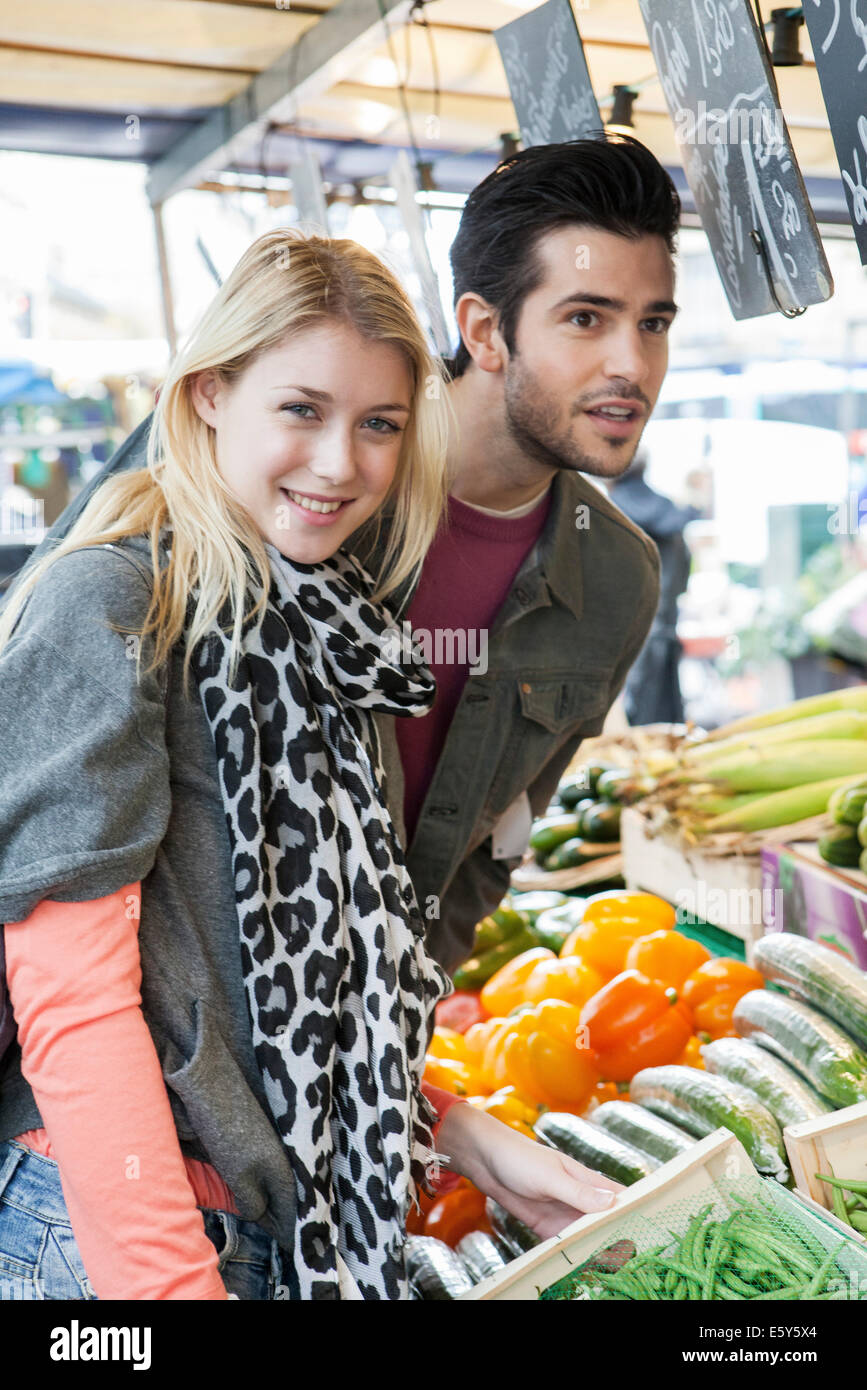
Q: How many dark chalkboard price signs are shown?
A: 3